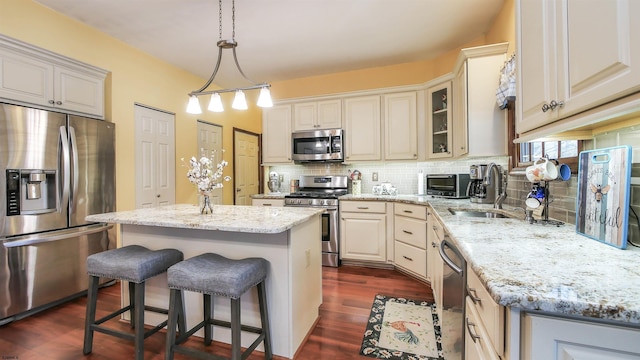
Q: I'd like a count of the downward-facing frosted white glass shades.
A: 4